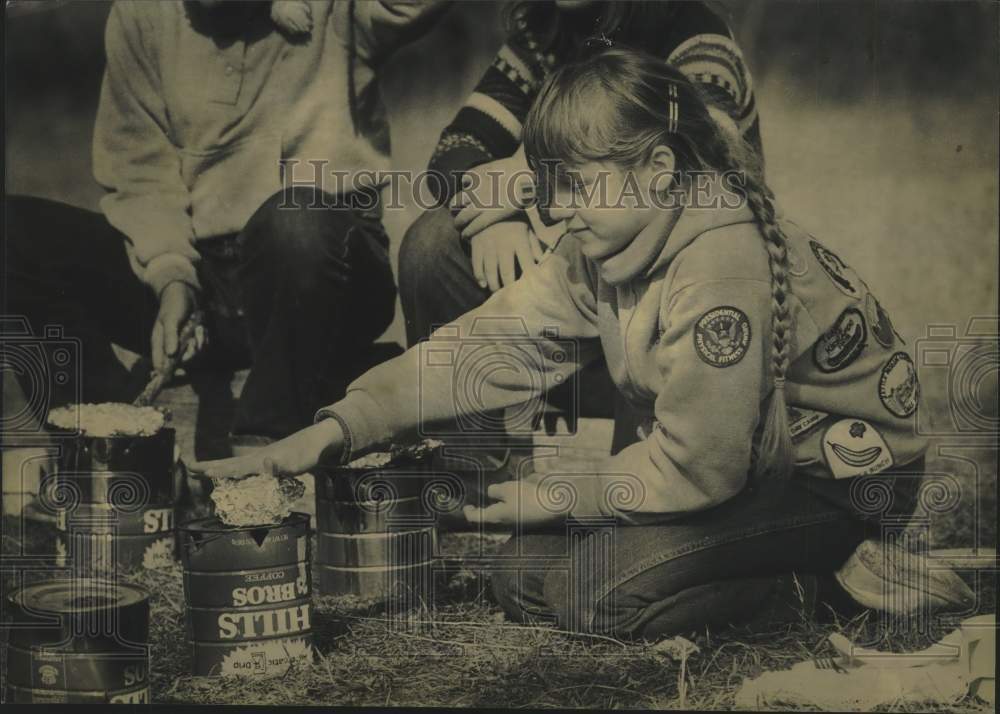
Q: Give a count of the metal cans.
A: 4